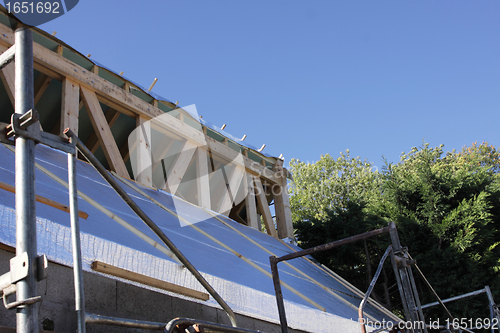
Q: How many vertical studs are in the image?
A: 5